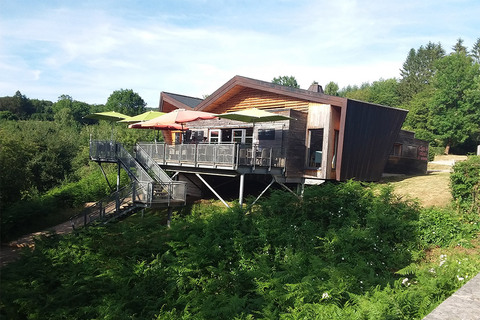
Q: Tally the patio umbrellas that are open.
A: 5